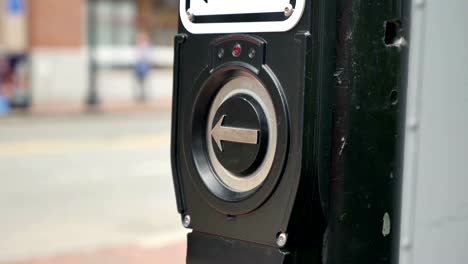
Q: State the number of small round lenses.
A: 3